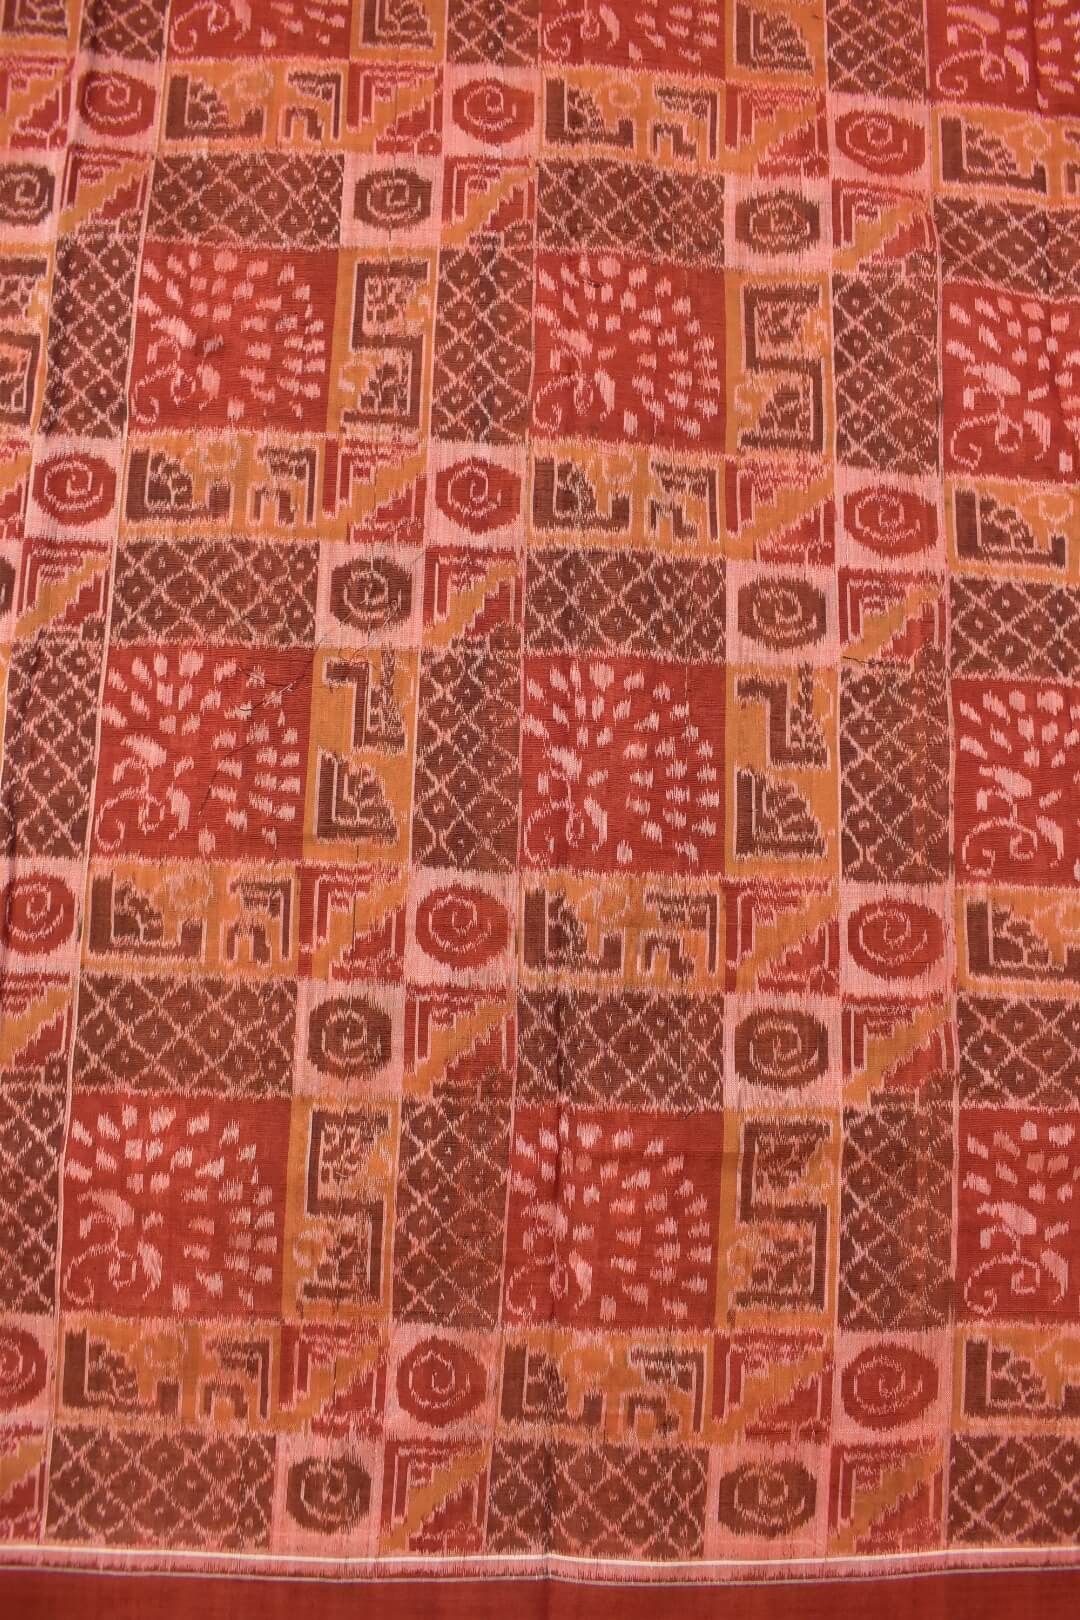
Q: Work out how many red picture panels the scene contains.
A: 12